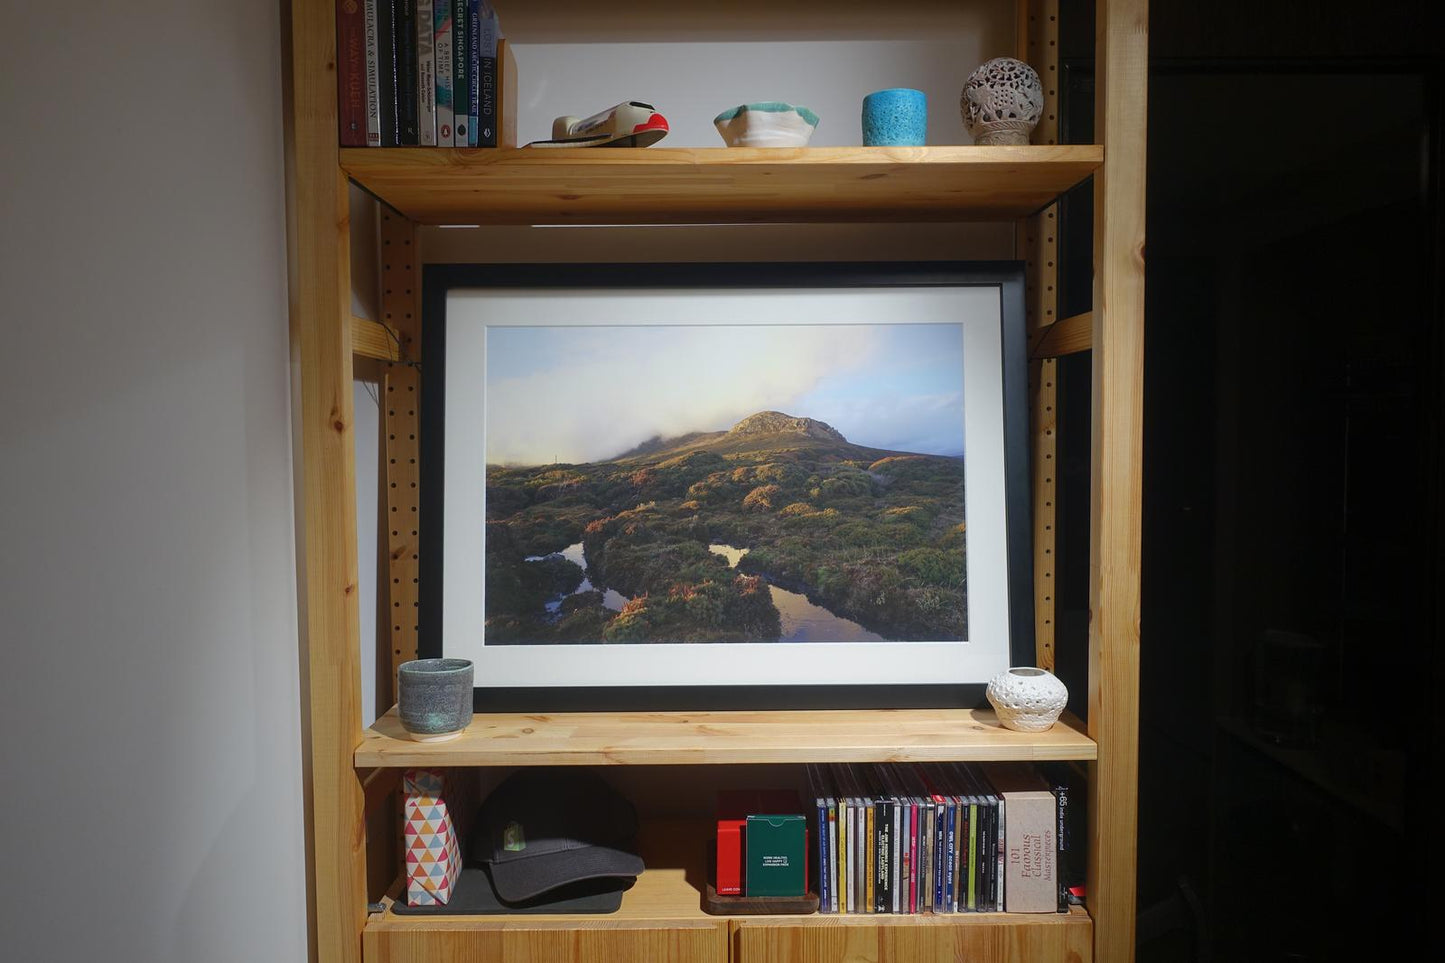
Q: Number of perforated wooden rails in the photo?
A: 2